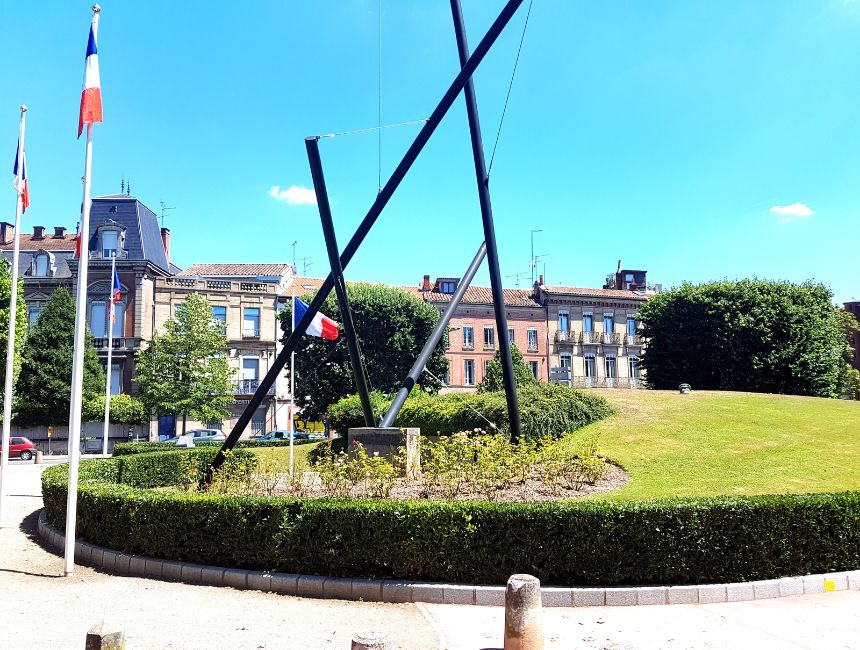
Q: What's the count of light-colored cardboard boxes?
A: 0